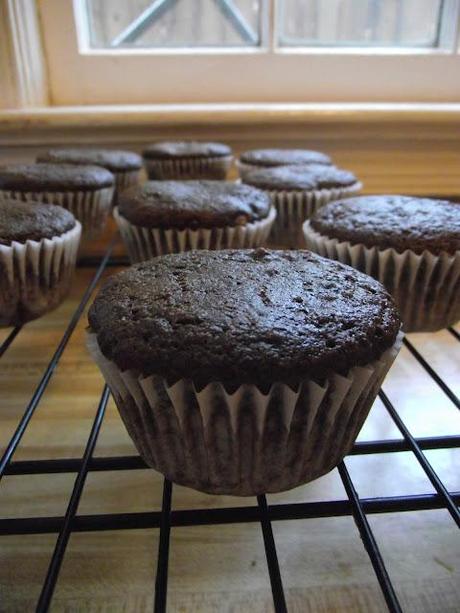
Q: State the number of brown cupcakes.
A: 9